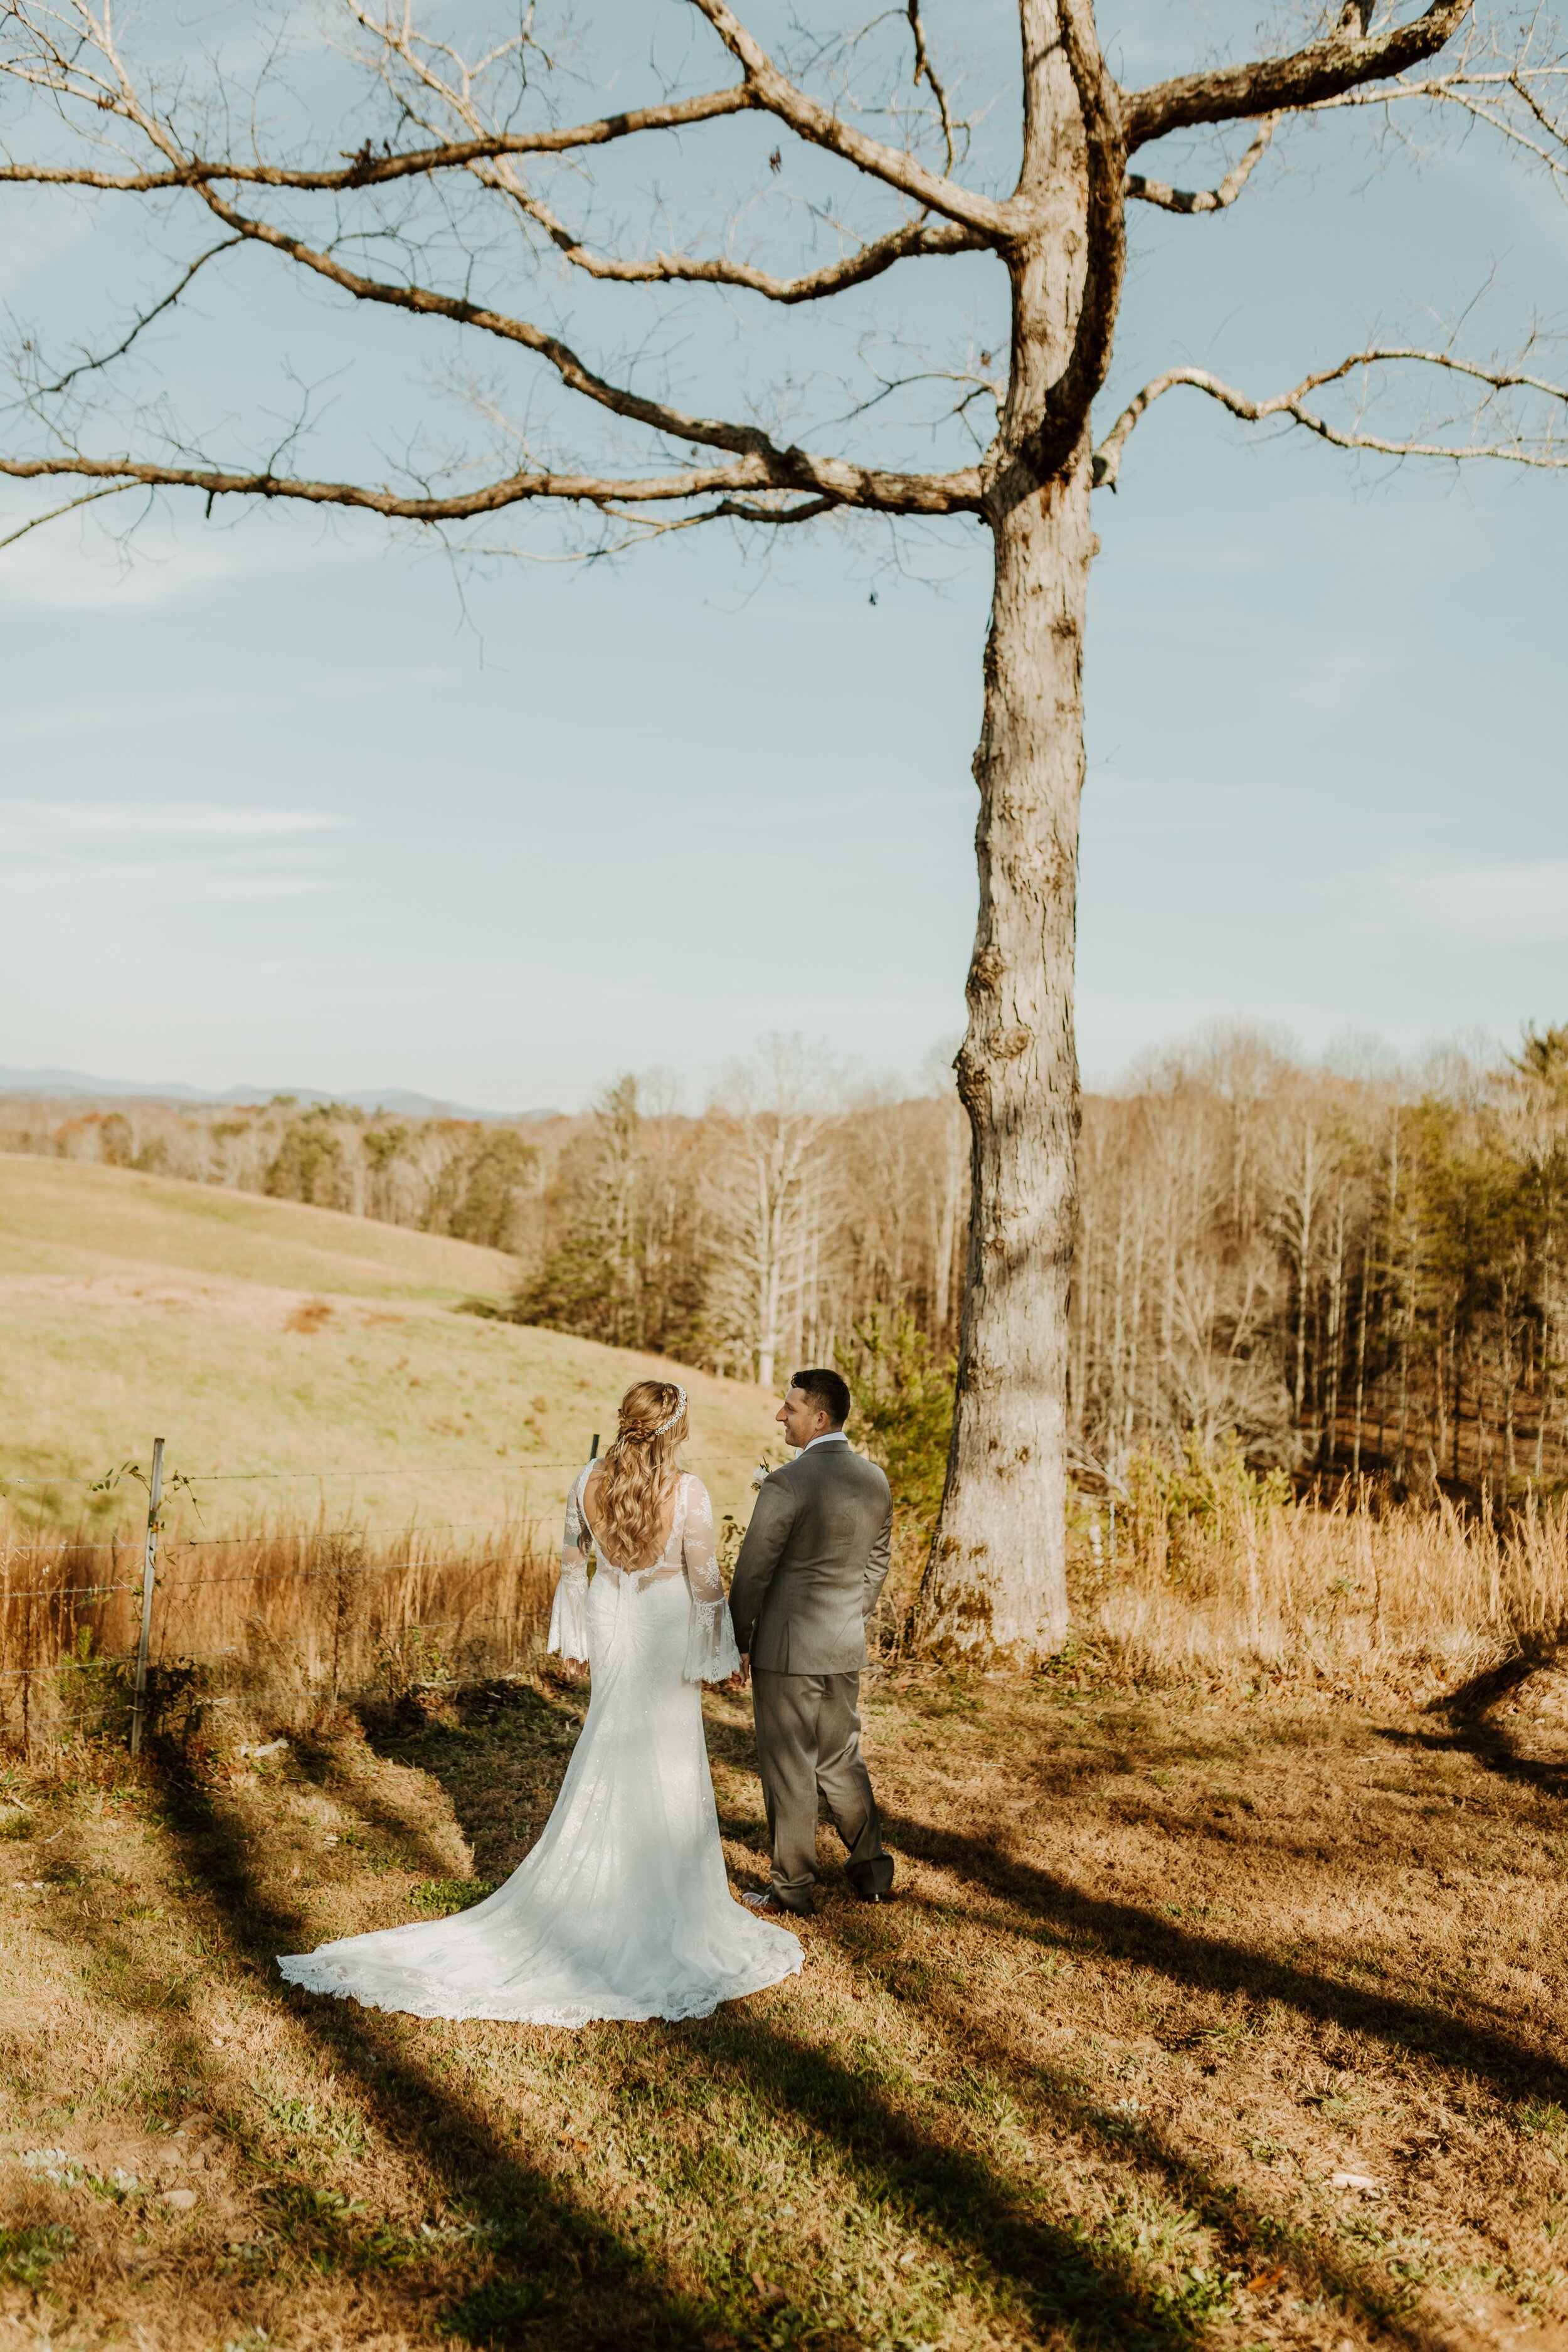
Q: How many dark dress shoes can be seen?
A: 2